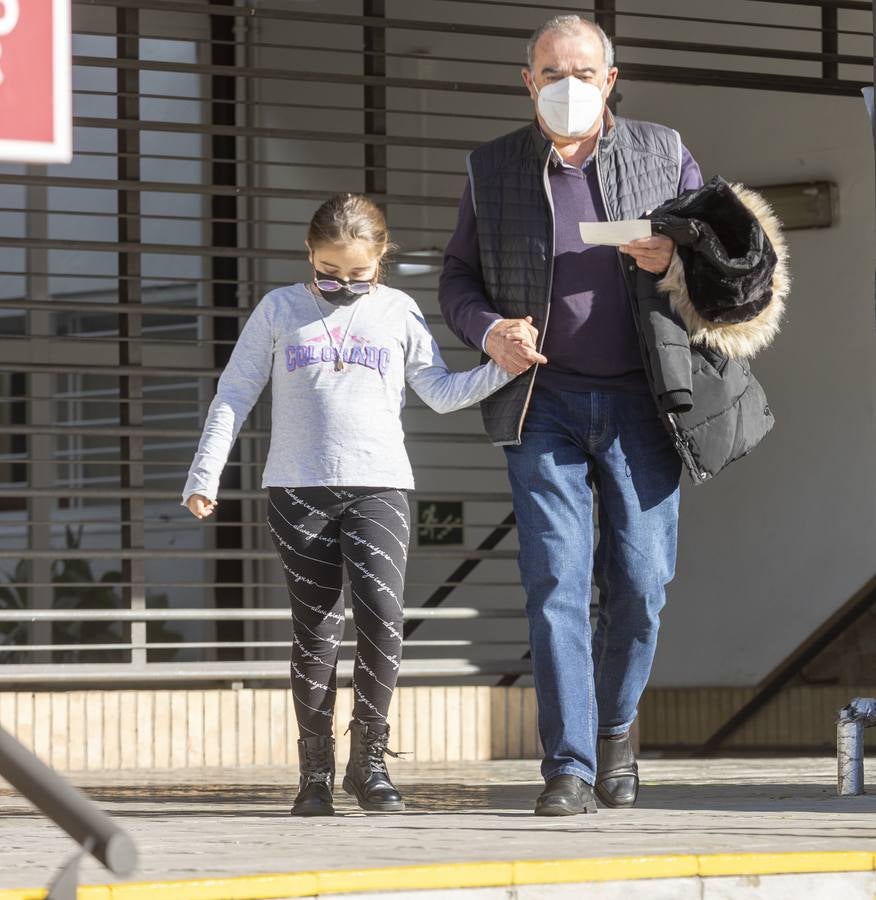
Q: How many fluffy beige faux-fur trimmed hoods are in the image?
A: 1